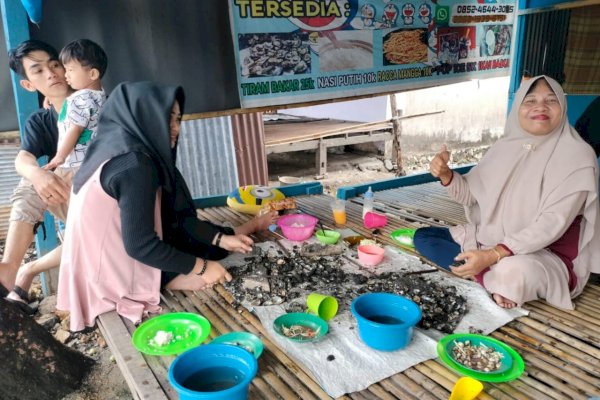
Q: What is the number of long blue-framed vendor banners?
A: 1